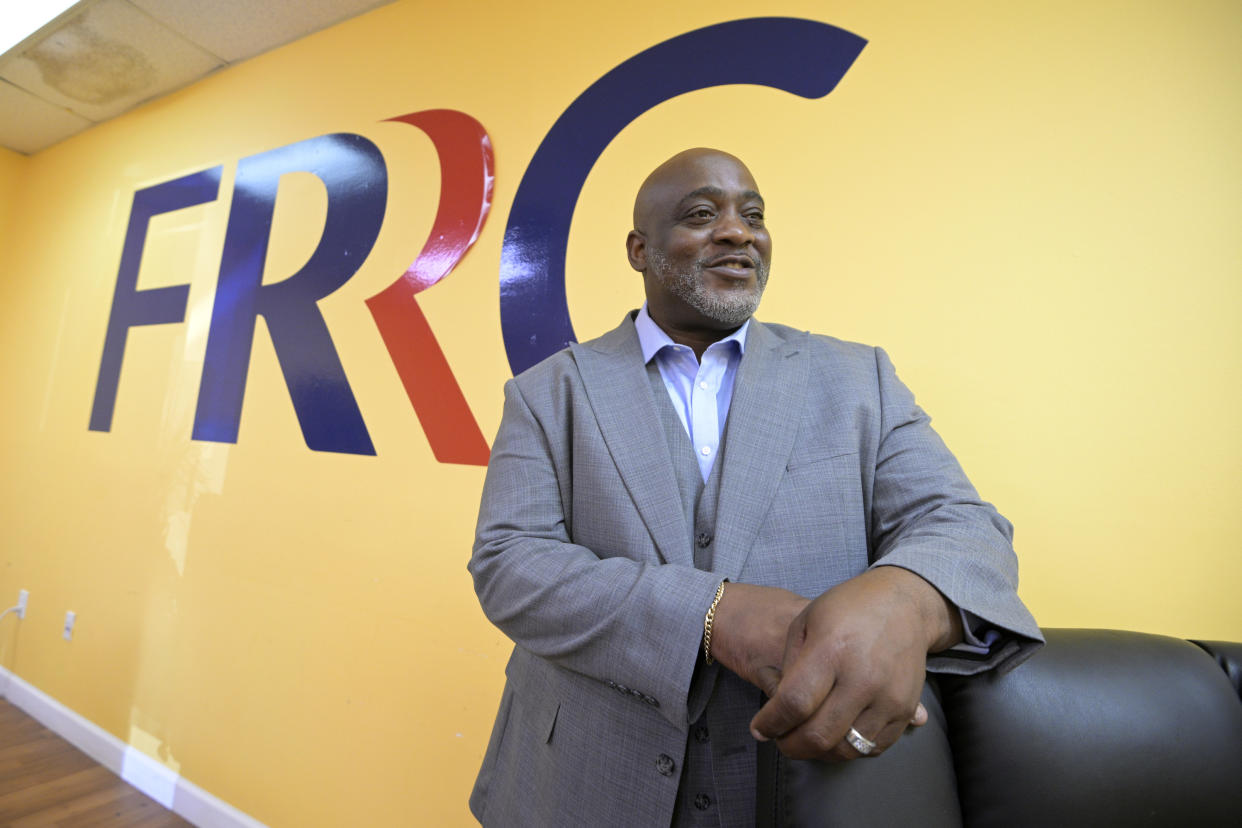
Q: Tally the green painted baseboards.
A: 0